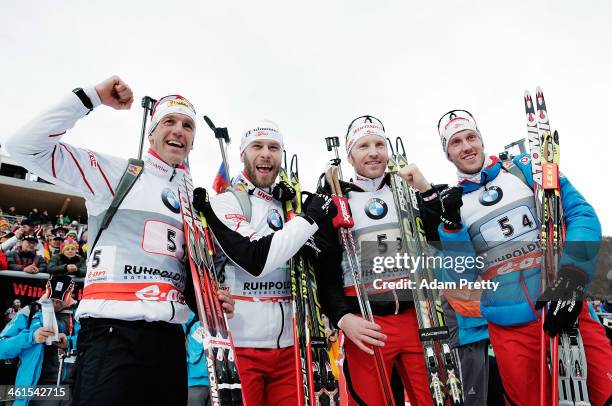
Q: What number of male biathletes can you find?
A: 4